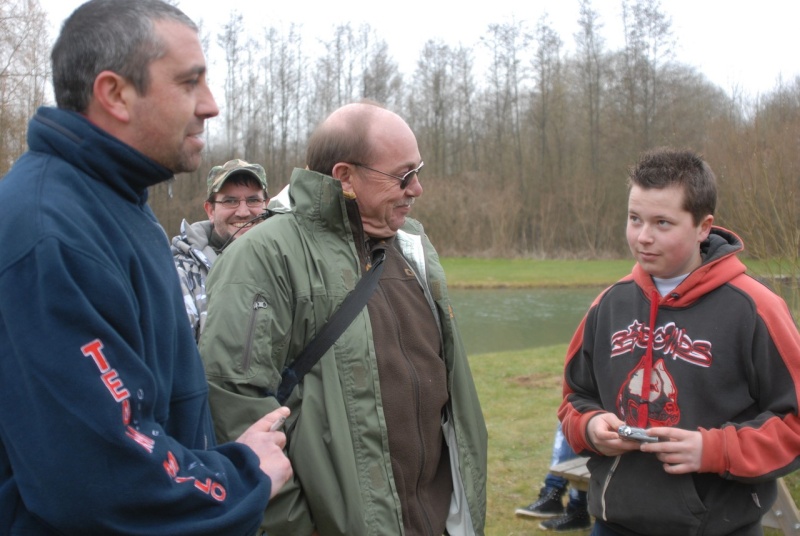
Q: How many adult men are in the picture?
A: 3